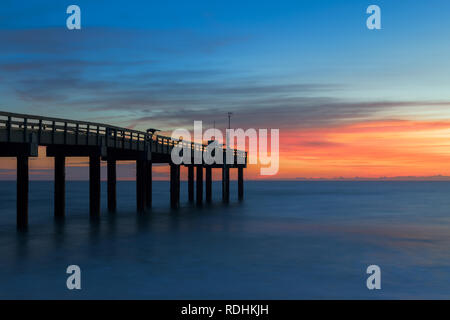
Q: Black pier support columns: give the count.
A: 12